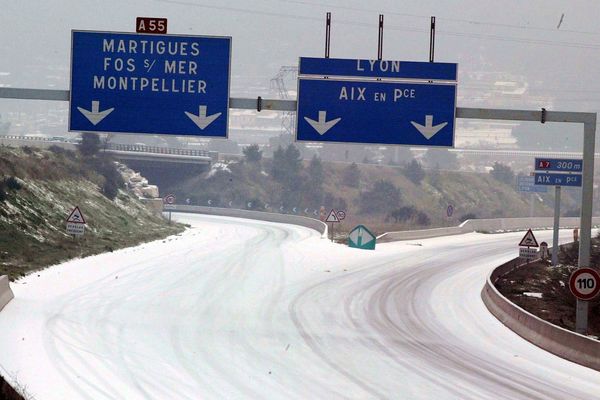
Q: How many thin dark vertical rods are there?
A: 3